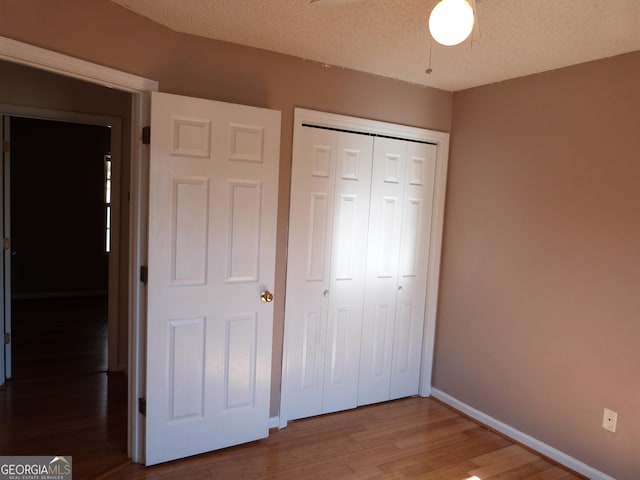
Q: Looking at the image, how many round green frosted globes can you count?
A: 0